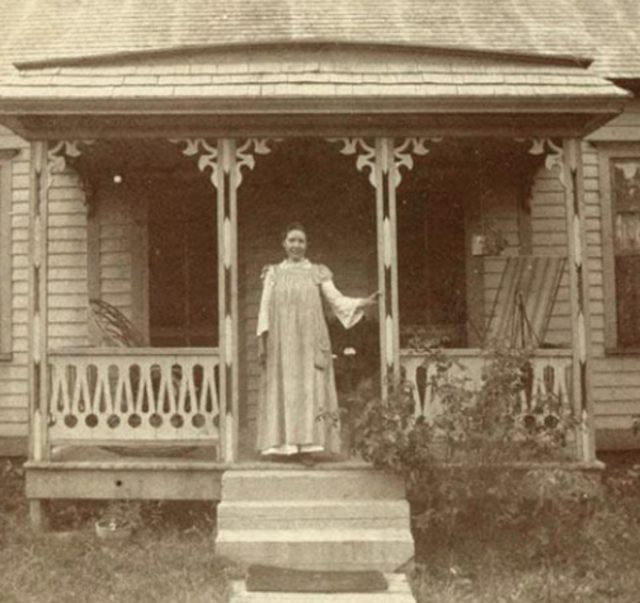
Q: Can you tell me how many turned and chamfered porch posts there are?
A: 4